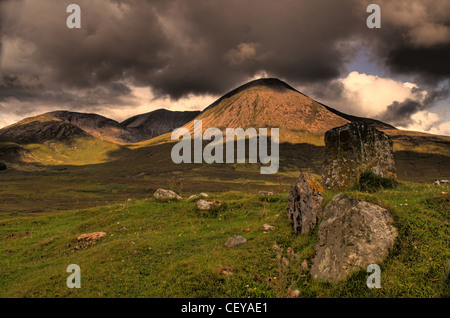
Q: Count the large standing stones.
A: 3